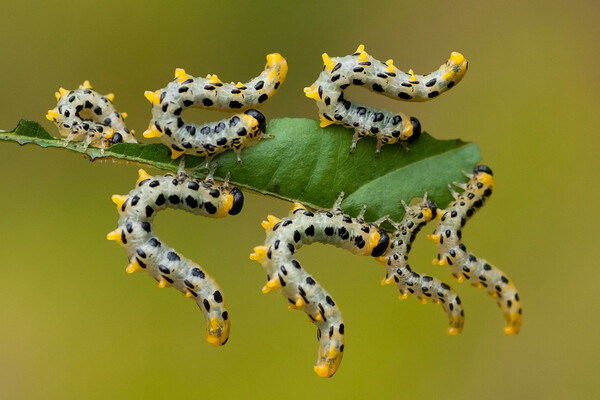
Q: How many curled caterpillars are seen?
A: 7